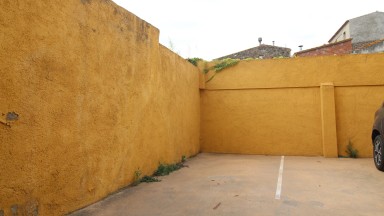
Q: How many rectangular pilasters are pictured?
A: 1